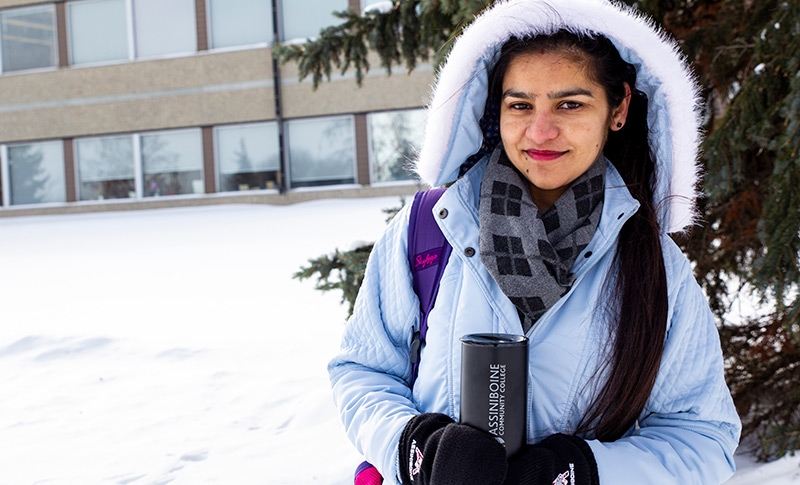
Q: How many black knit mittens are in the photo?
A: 2